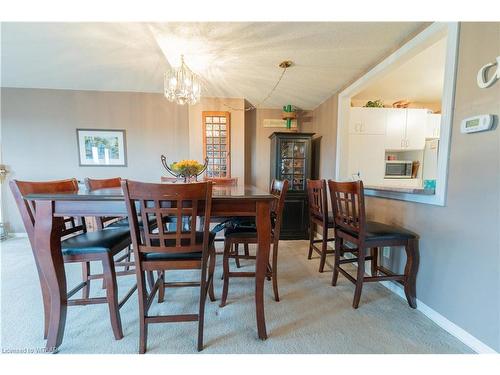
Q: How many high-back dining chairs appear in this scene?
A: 8